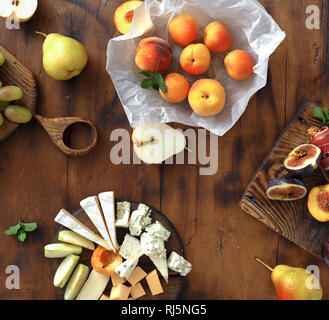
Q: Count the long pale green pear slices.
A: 4